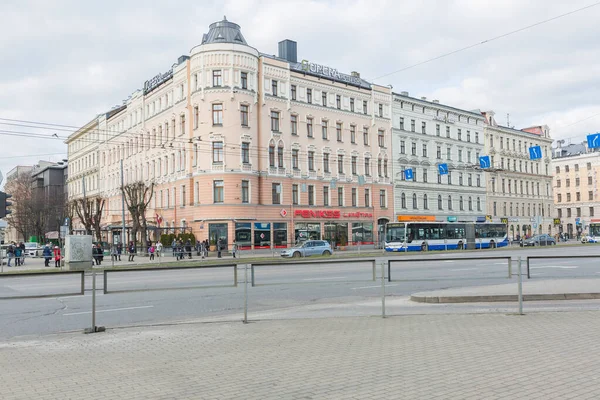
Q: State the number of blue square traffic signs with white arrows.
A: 5